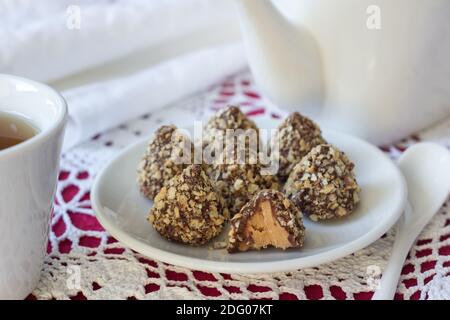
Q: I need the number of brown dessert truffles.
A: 7